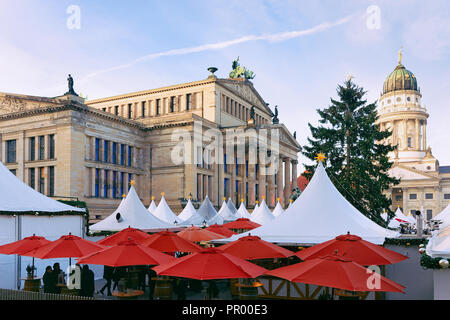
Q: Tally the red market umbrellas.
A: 12